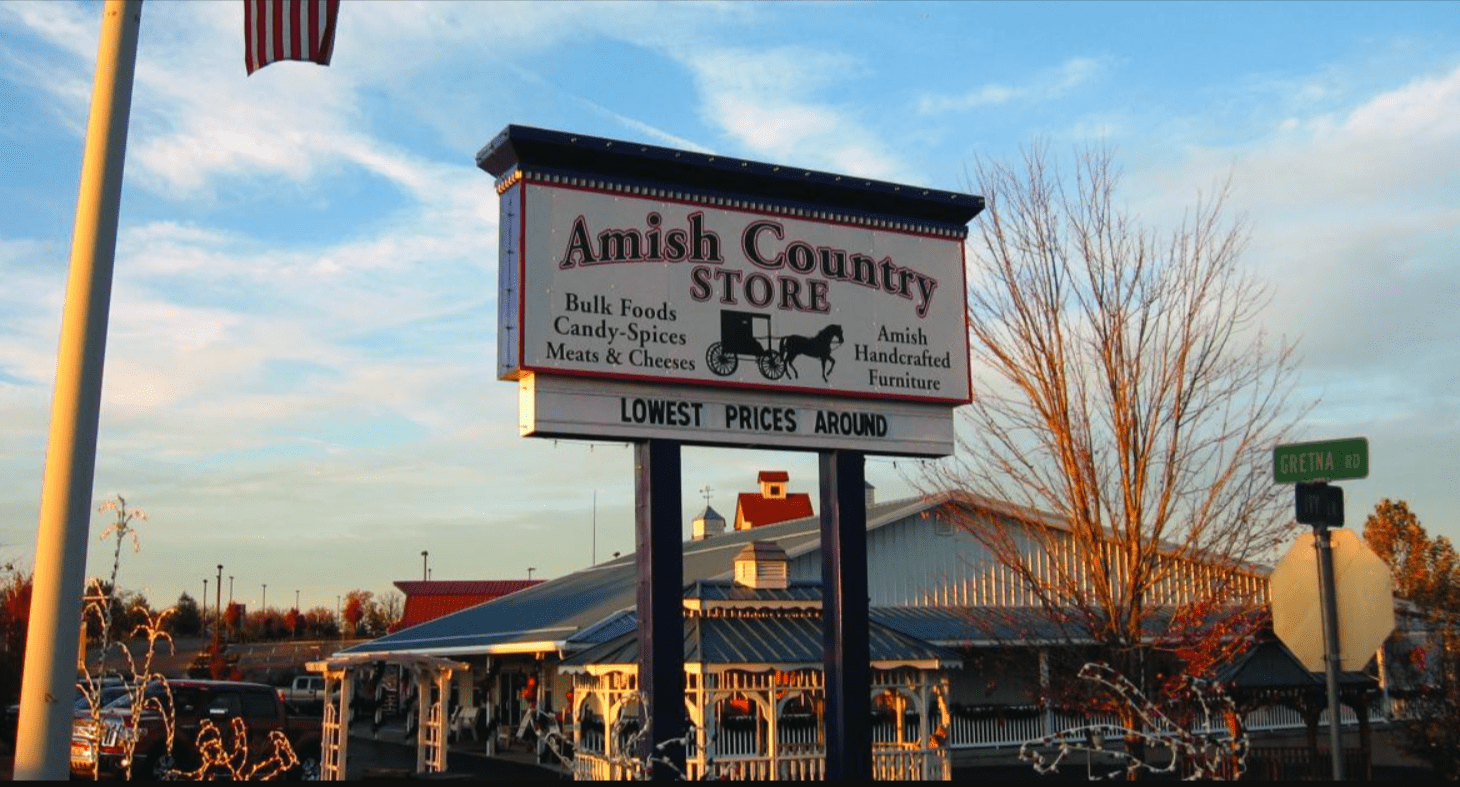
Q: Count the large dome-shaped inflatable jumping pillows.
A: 0